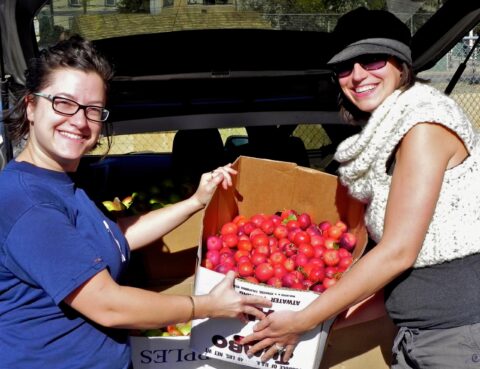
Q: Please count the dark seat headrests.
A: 2